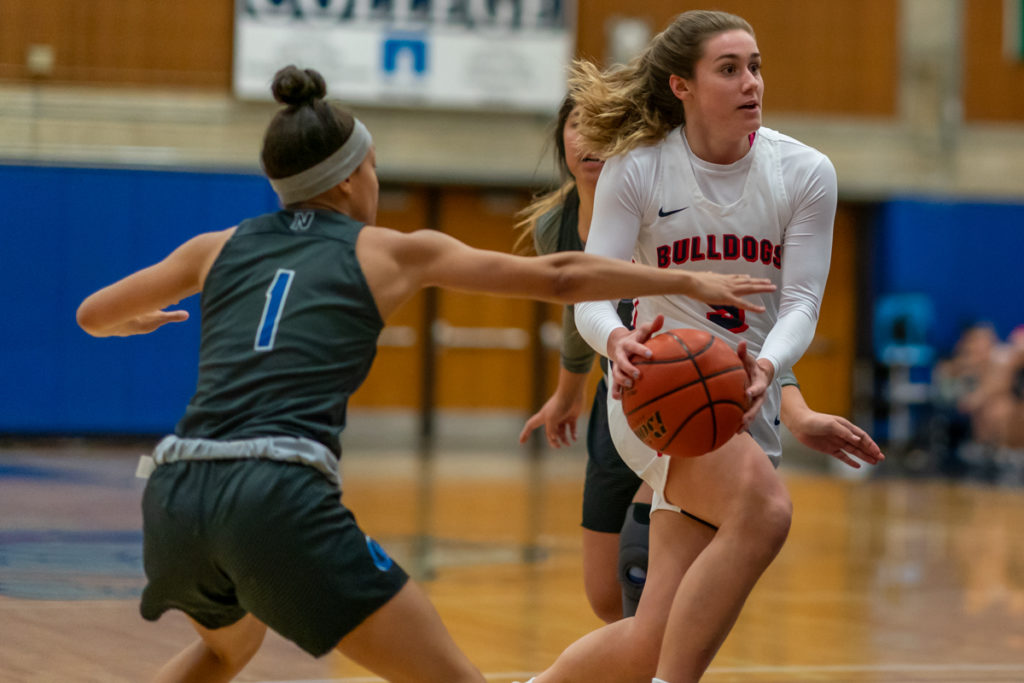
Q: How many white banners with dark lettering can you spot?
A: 1